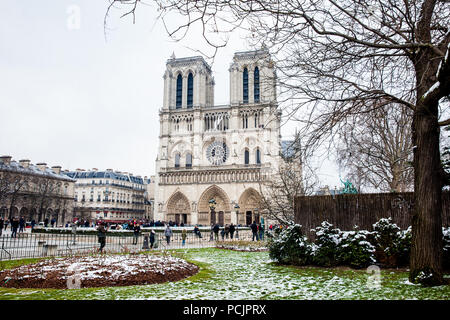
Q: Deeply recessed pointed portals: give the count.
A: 3